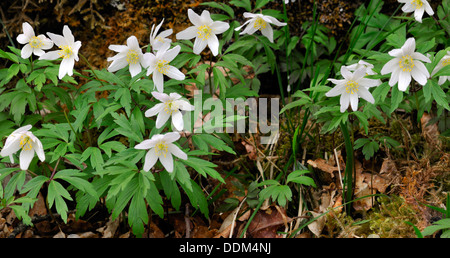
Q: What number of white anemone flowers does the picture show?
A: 15